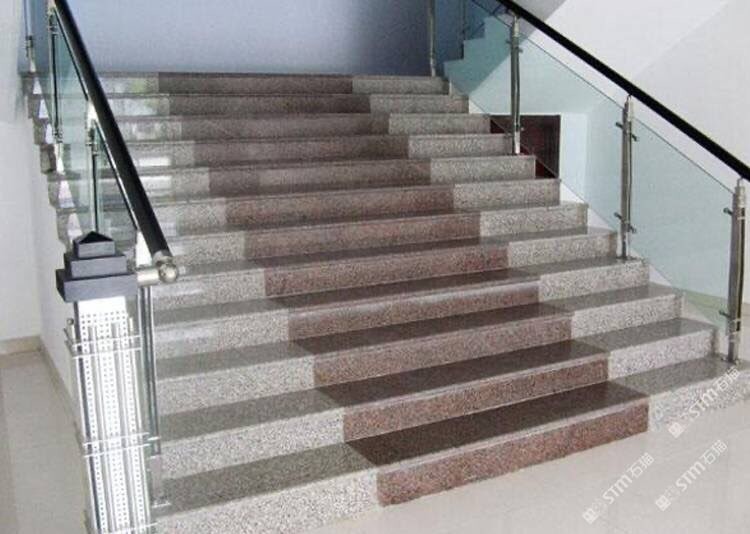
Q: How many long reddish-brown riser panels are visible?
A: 12